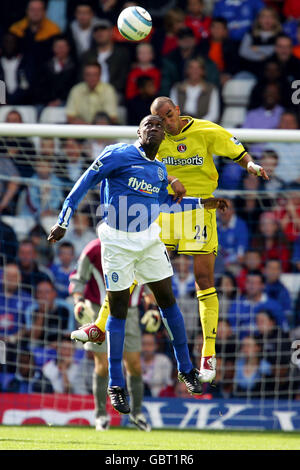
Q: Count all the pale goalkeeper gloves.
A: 2